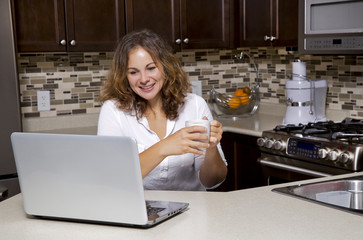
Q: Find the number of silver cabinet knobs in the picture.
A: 6